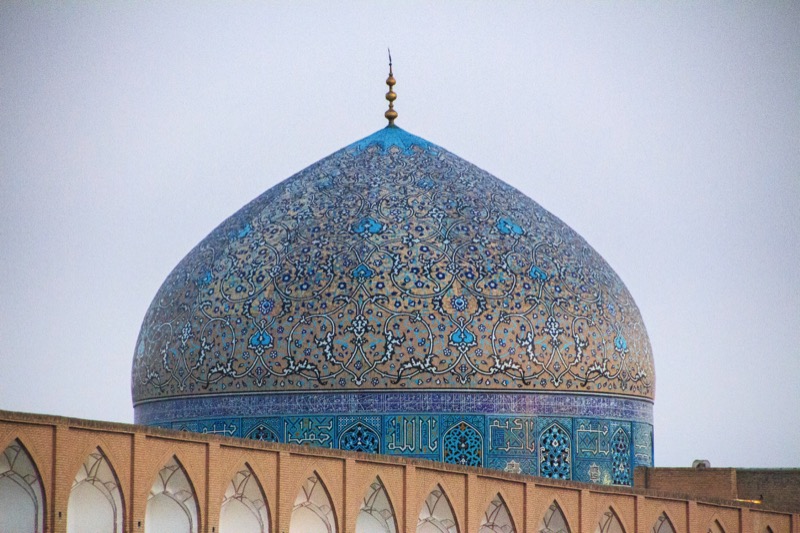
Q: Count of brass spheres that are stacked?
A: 3